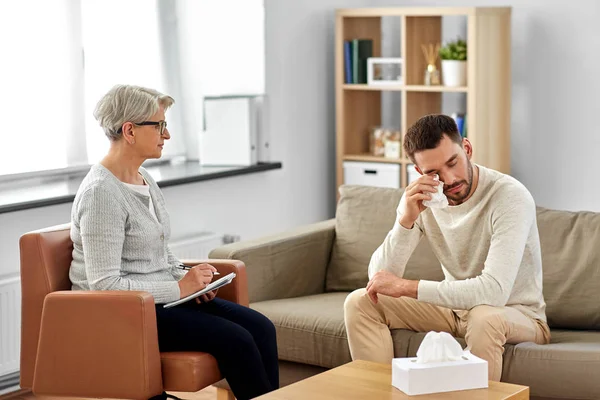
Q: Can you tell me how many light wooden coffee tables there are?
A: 1